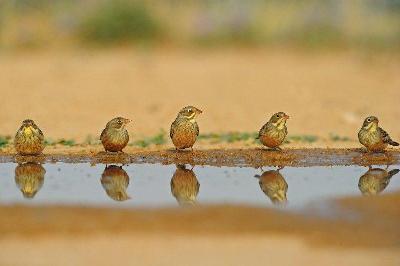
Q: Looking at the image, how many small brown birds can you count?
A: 5